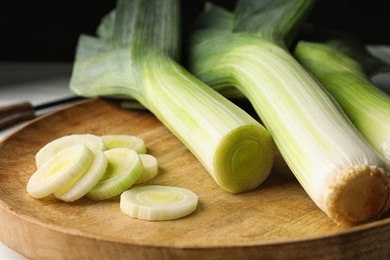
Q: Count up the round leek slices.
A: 7